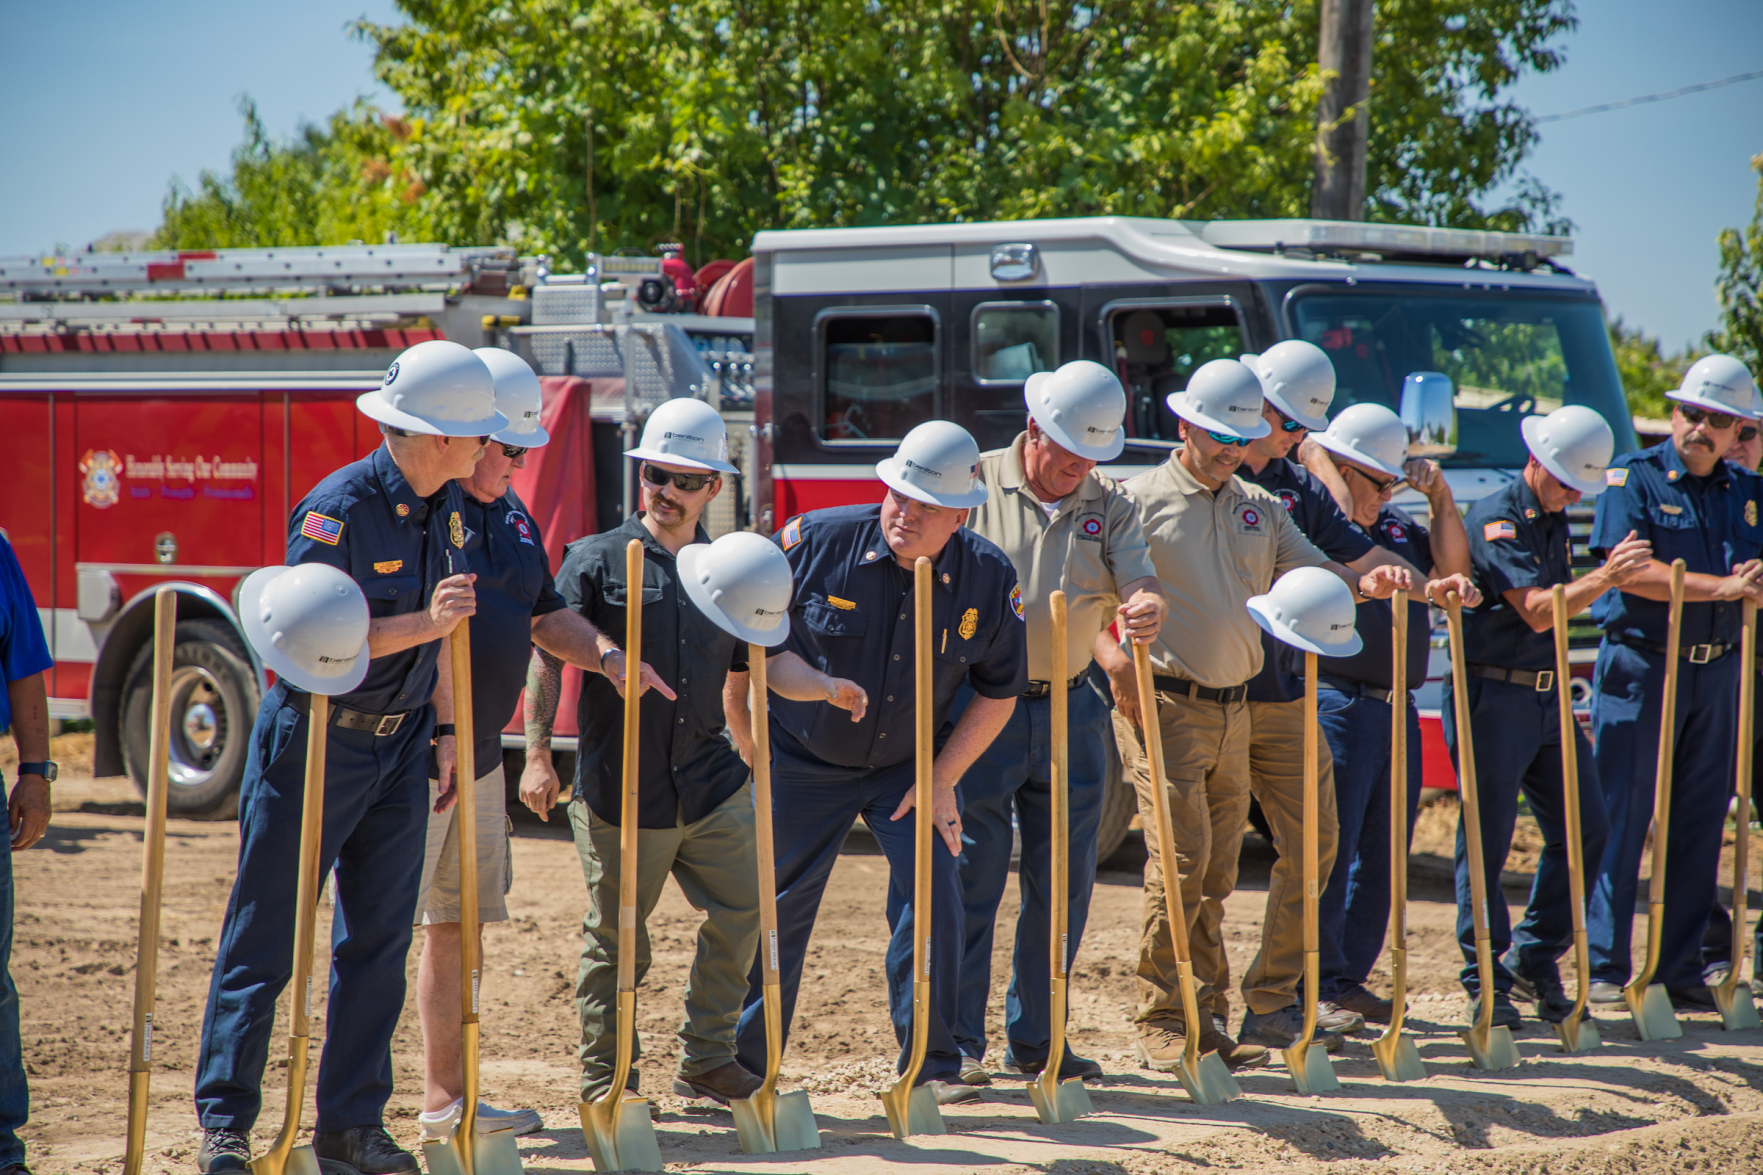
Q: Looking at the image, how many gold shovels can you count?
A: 14